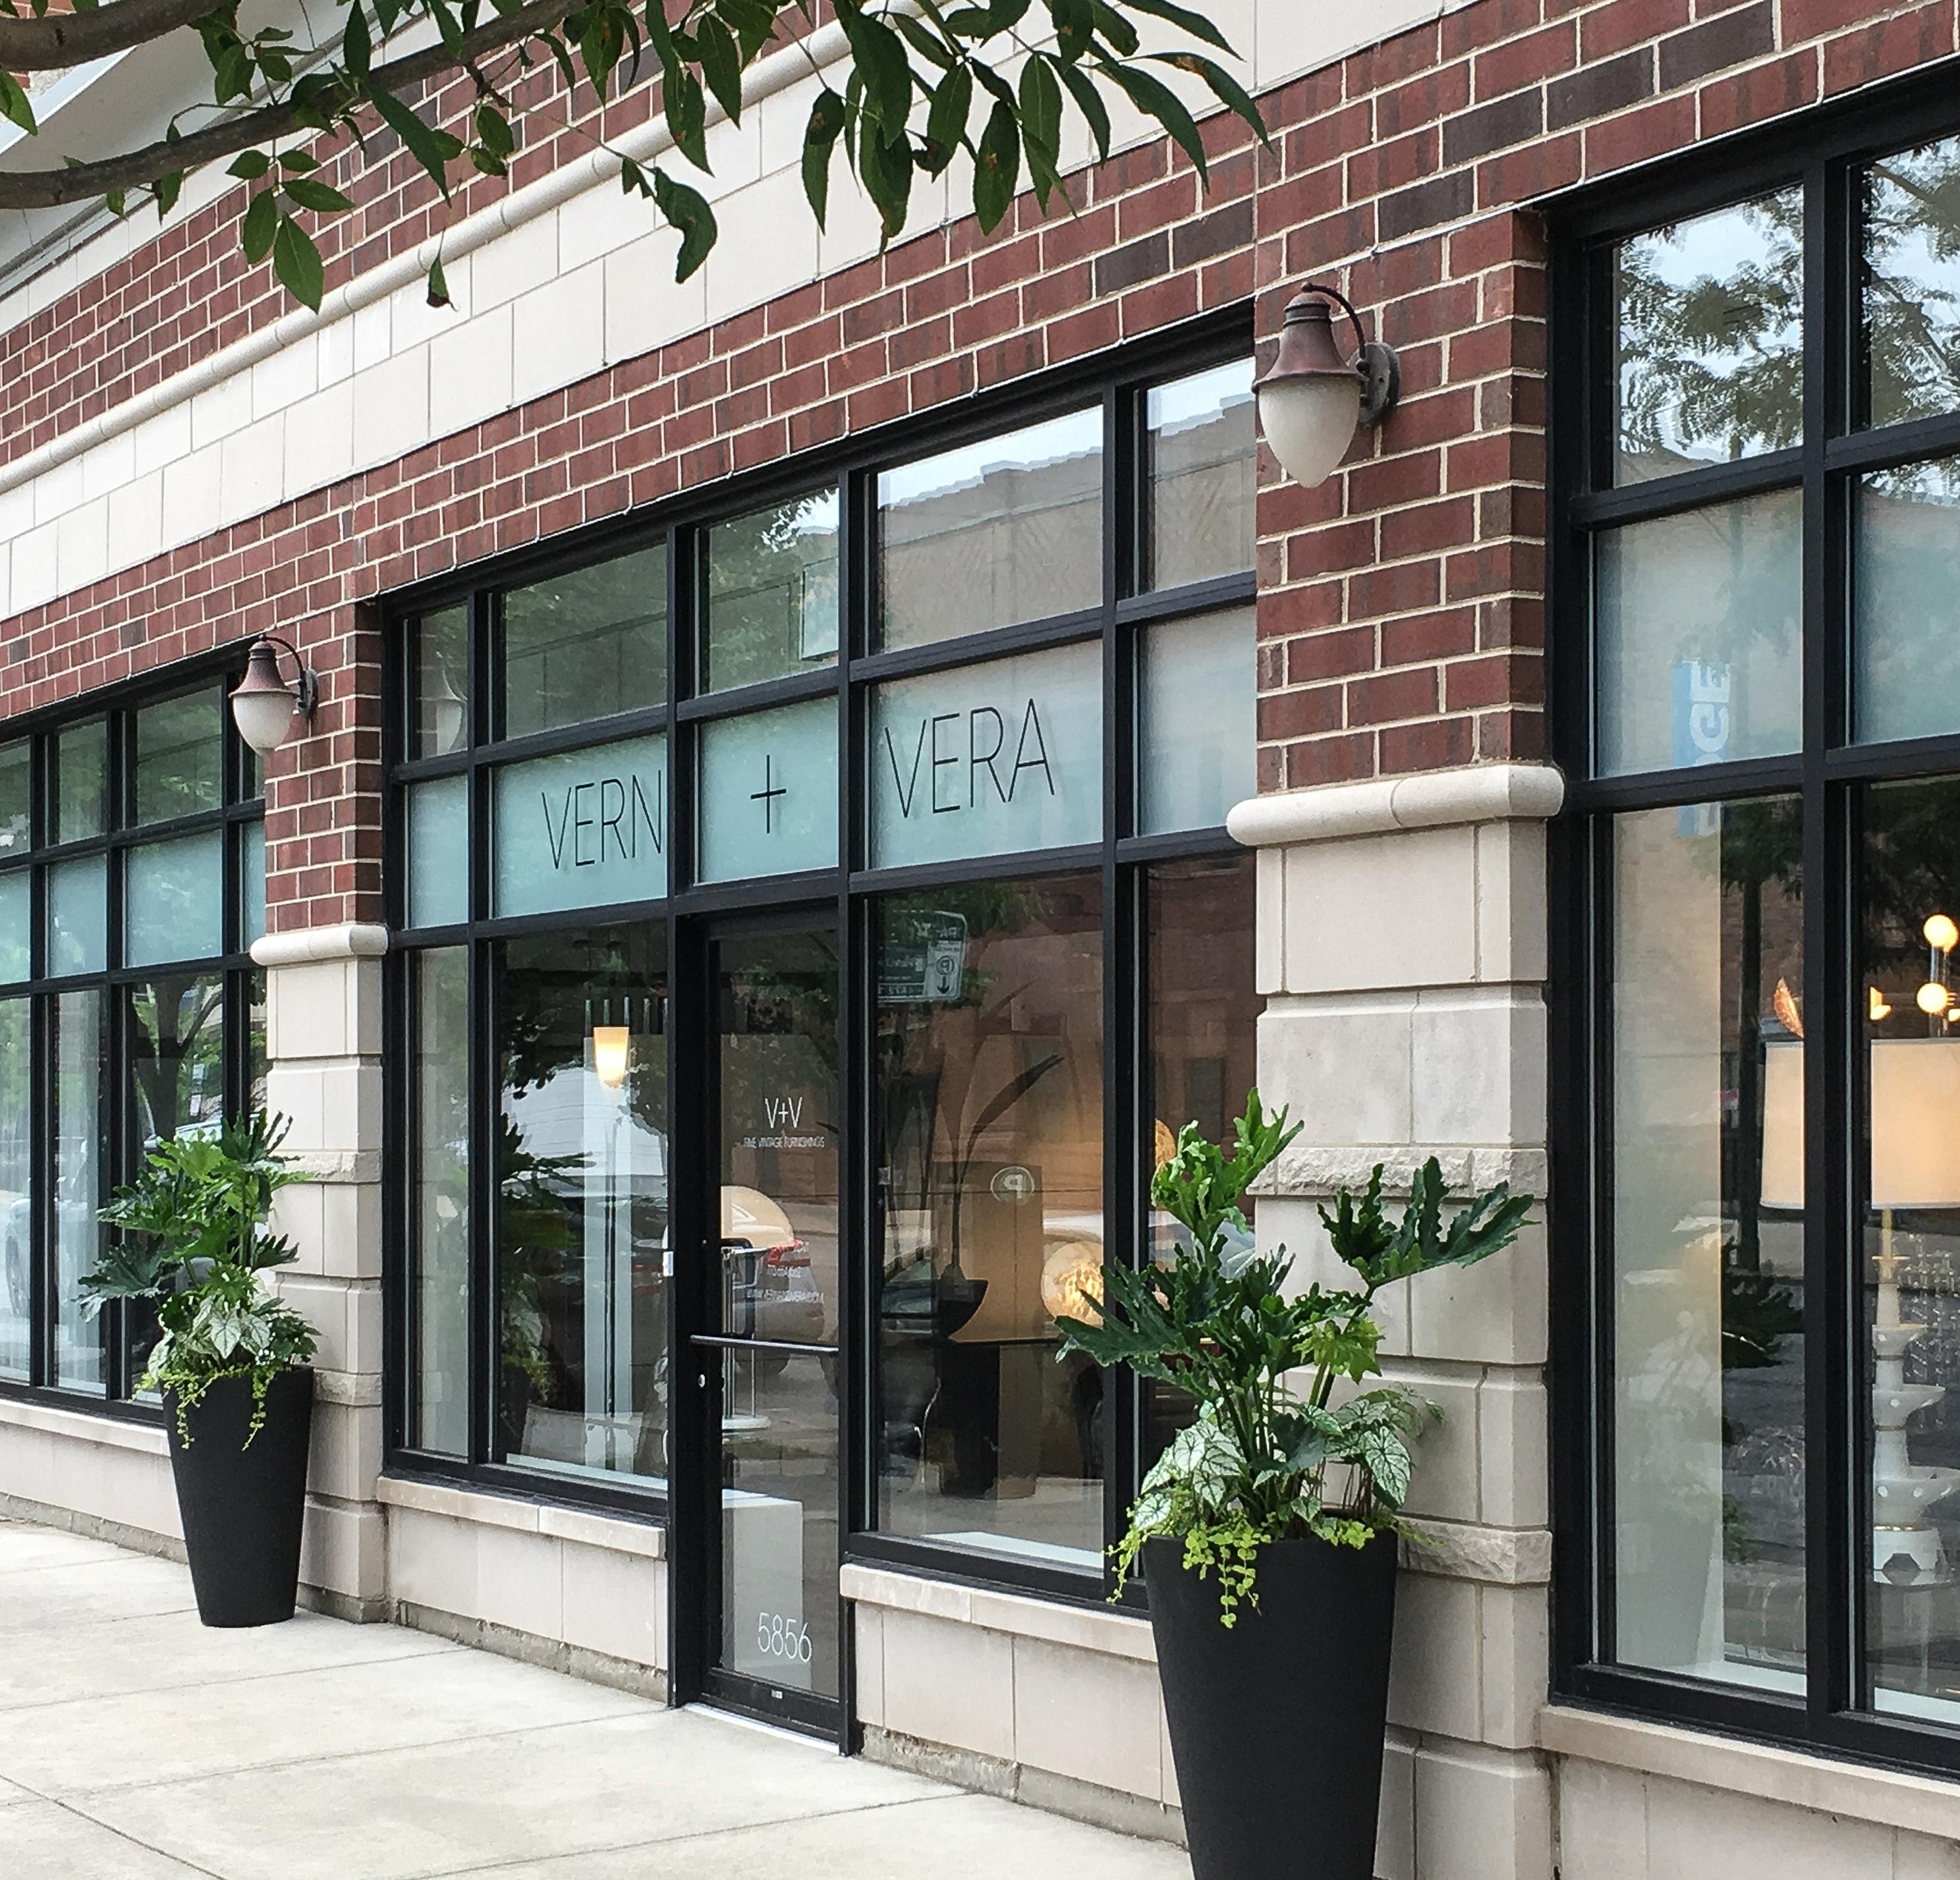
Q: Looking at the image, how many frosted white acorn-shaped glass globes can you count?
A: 2